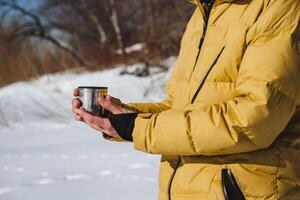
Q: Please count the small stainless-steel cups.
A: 1